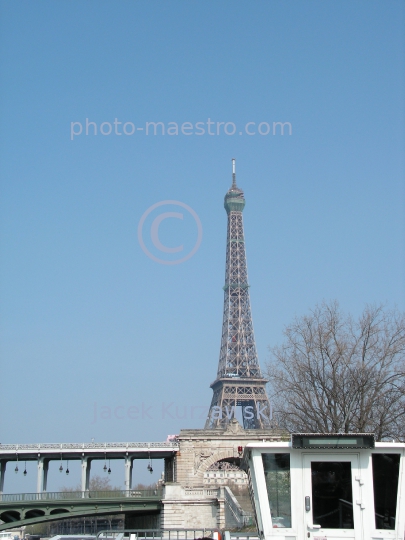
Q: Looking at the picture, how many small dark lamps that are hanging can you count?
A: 8